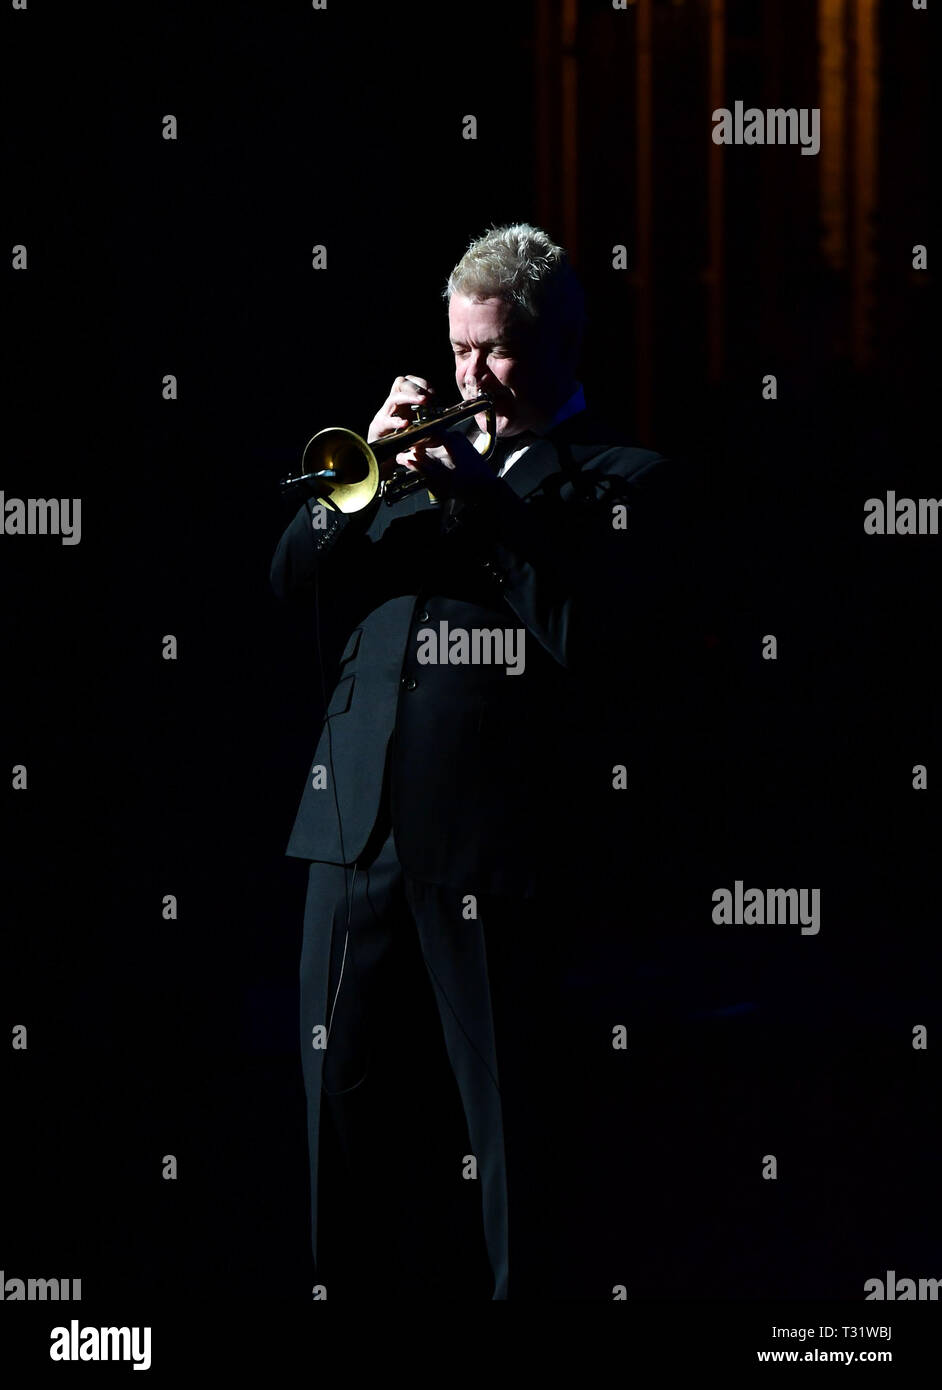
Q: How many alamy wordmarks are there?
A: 8